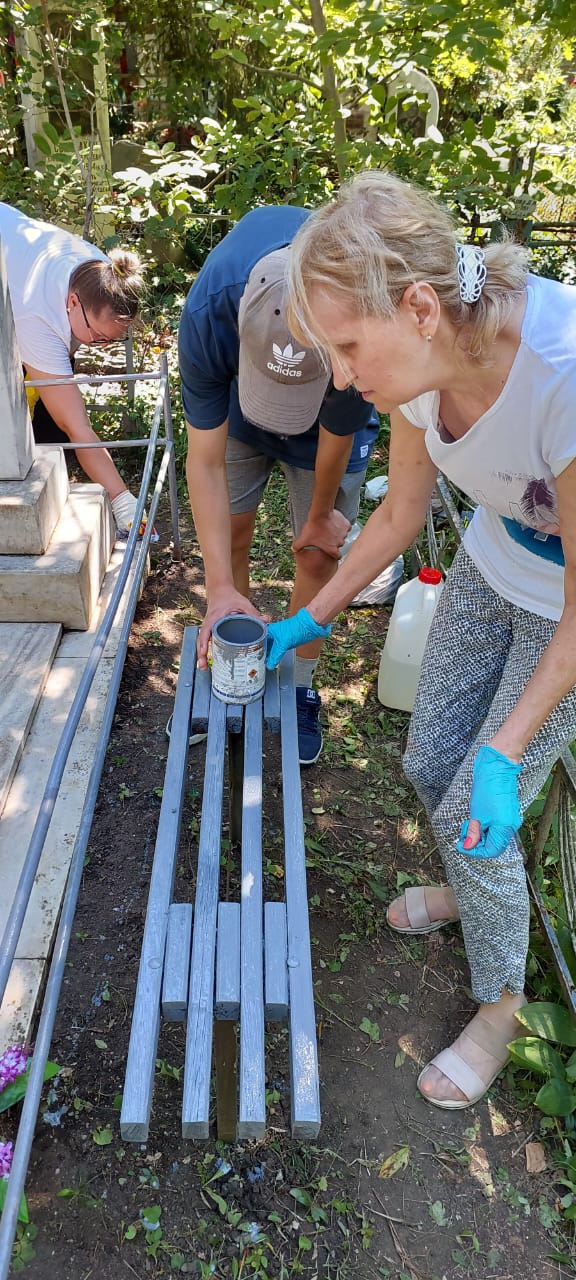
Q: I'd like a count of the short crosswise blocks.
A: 6